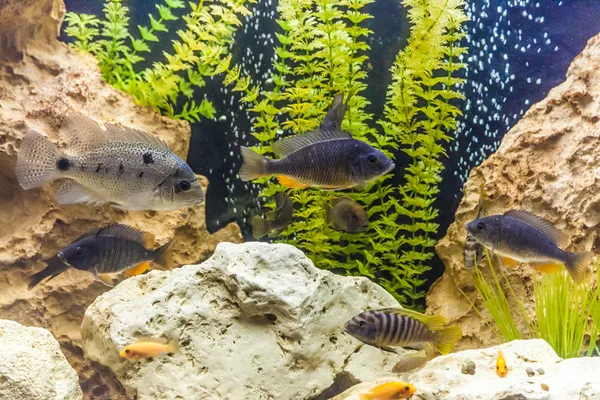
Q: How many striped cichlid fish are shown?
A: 1